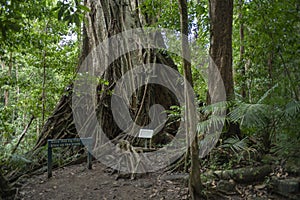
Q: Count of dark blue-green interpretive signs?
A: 1